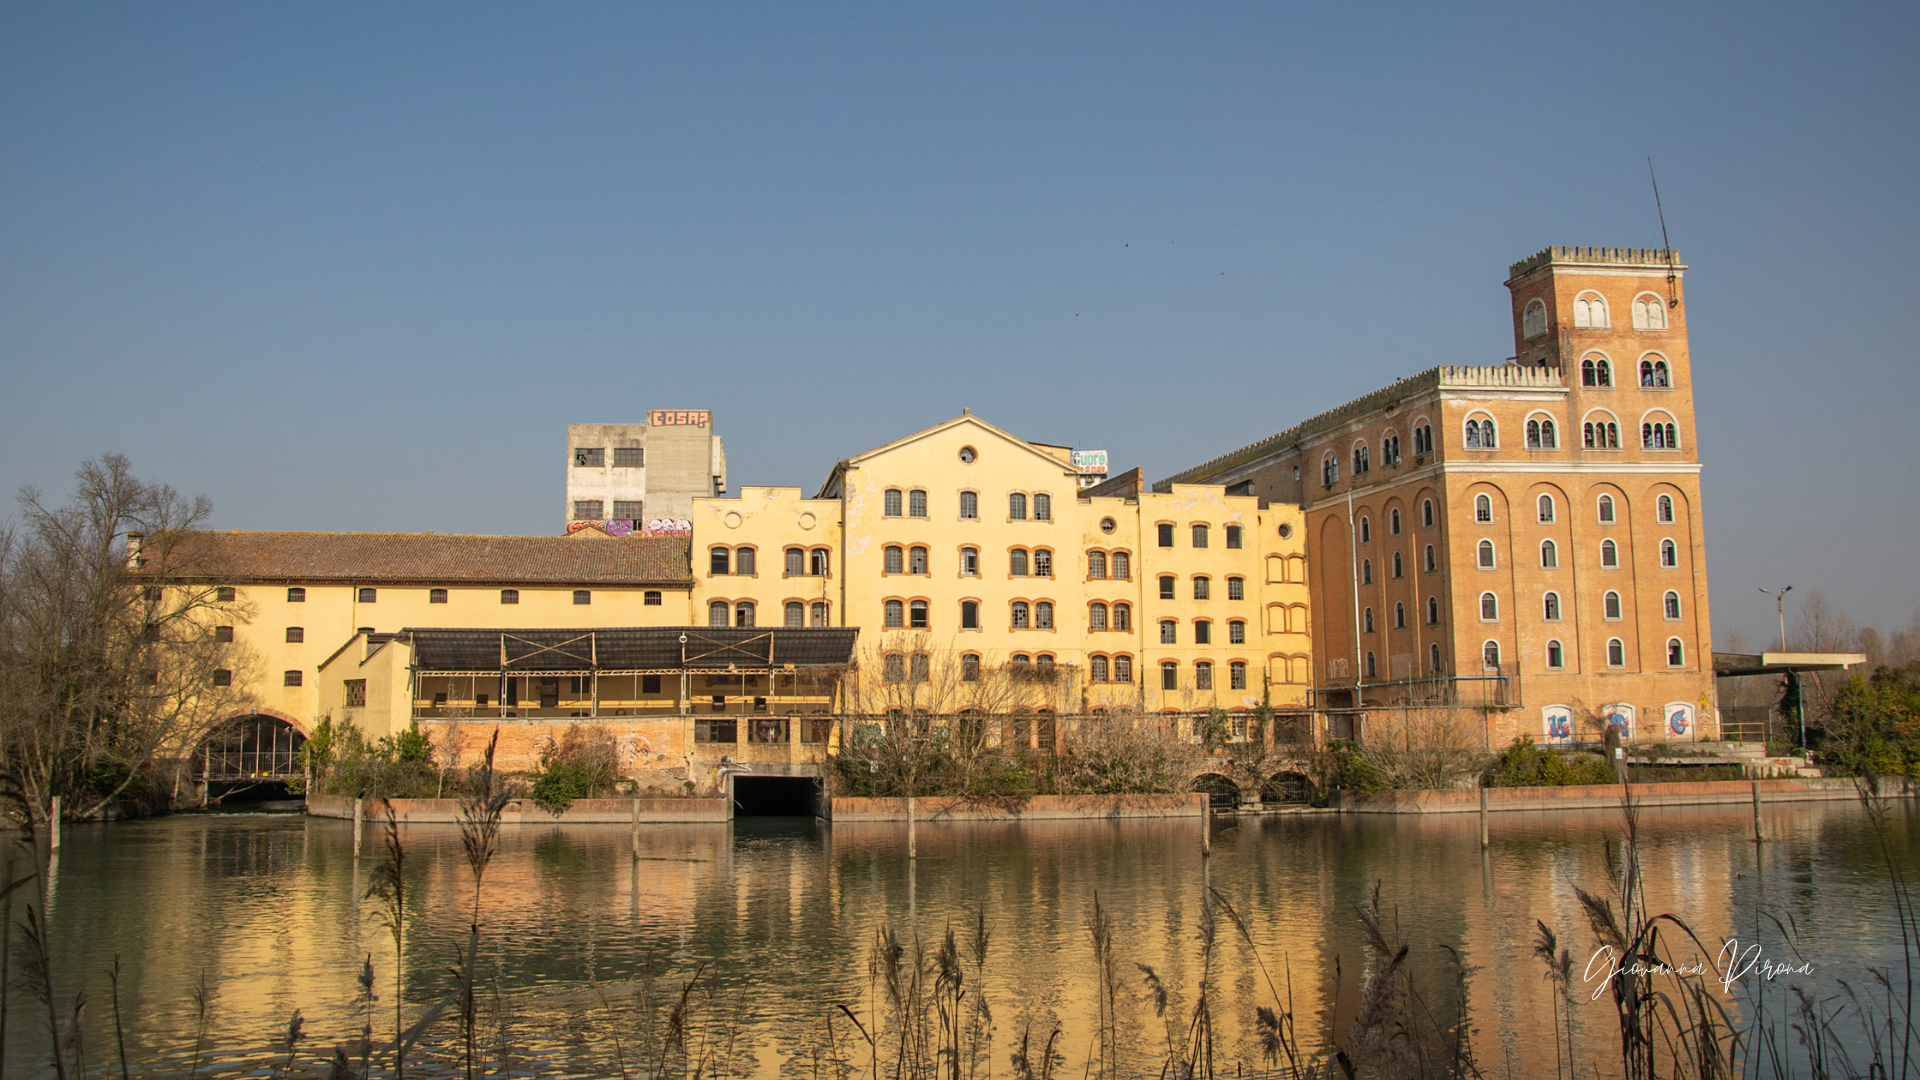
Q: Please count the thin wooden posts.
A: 7